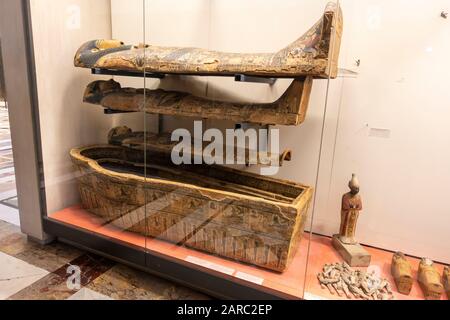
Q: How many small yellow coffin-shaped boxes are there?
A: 3